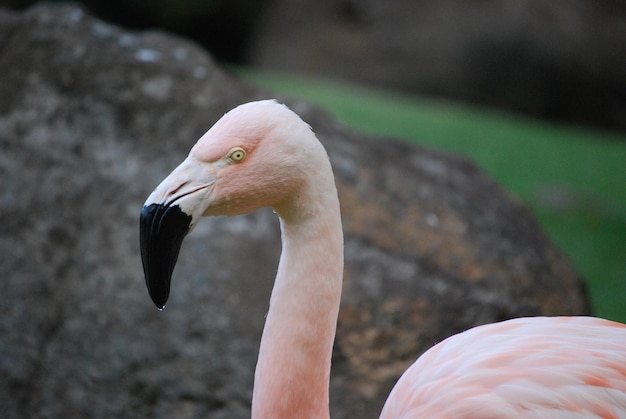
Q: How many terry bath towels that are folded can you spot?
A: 0